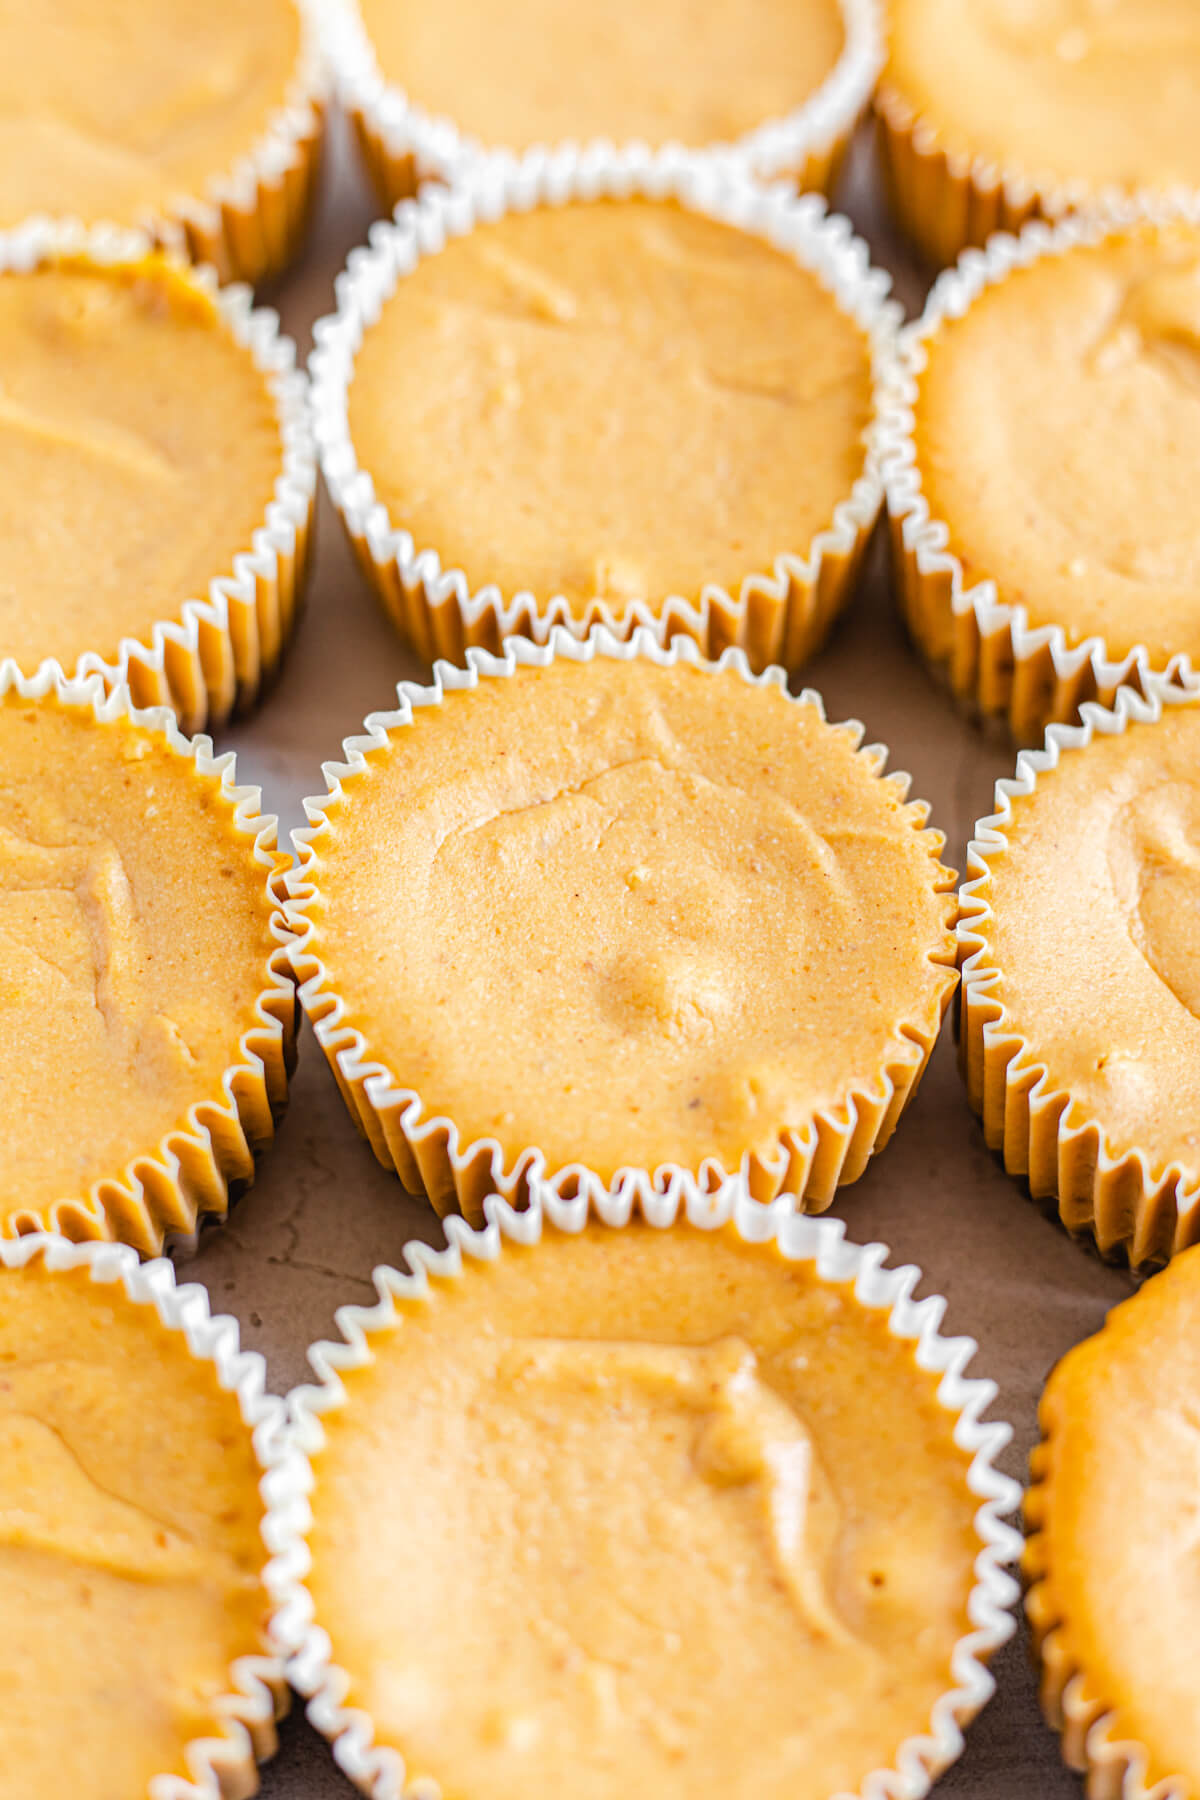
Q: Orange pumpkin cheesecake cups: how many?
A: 12